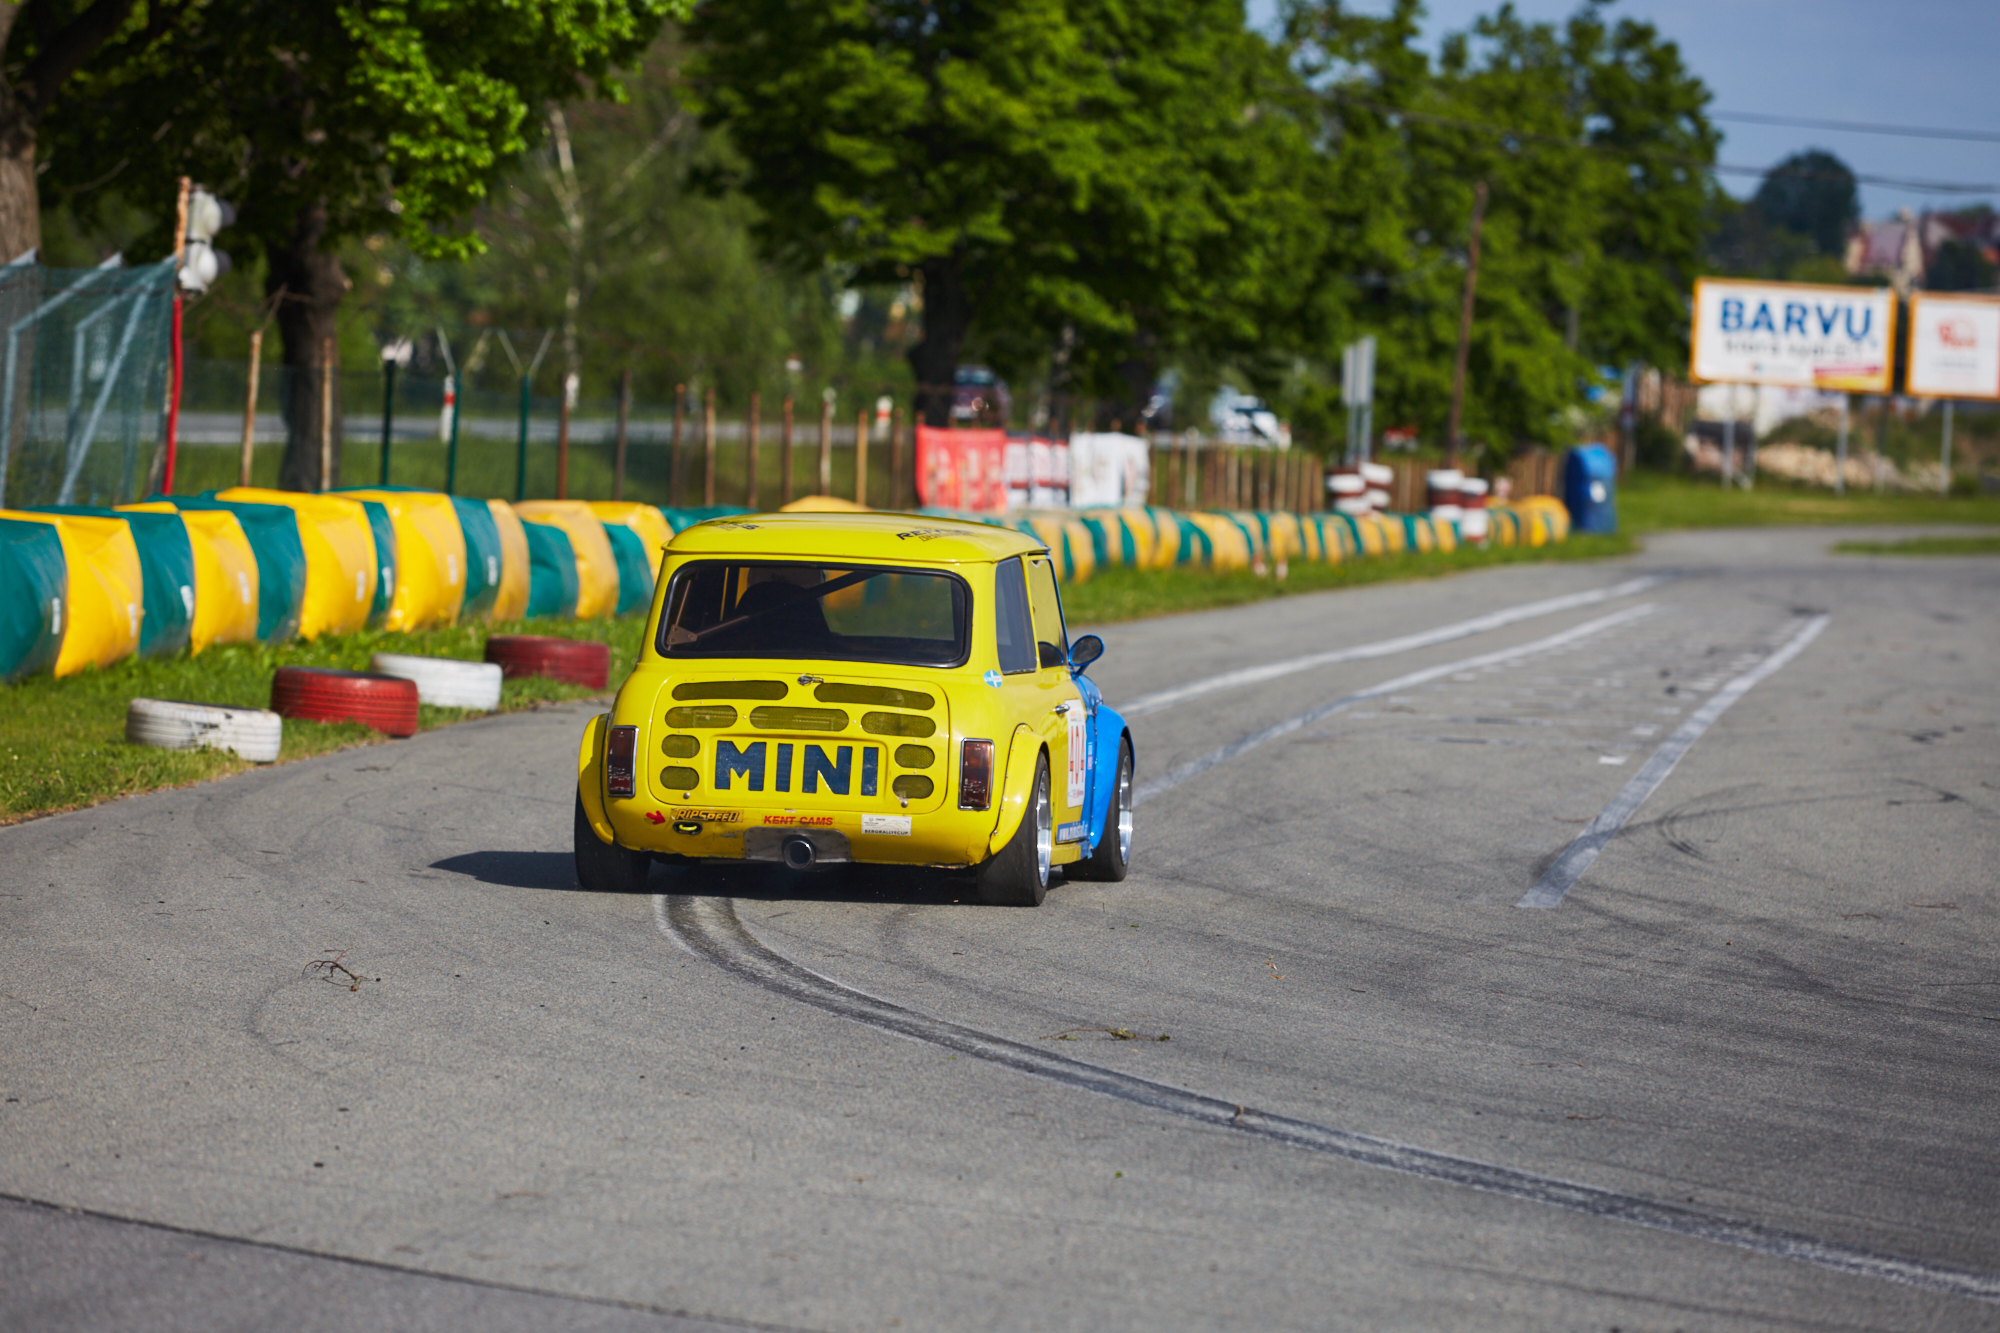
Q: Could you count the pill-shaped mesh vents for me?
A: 9